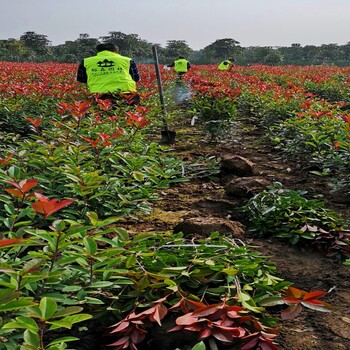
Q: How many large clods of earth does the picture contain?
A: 3